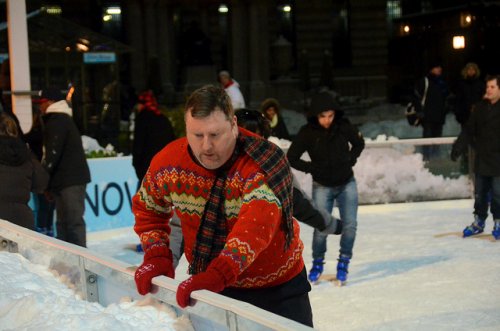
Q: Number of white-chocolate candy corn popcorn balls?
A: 0